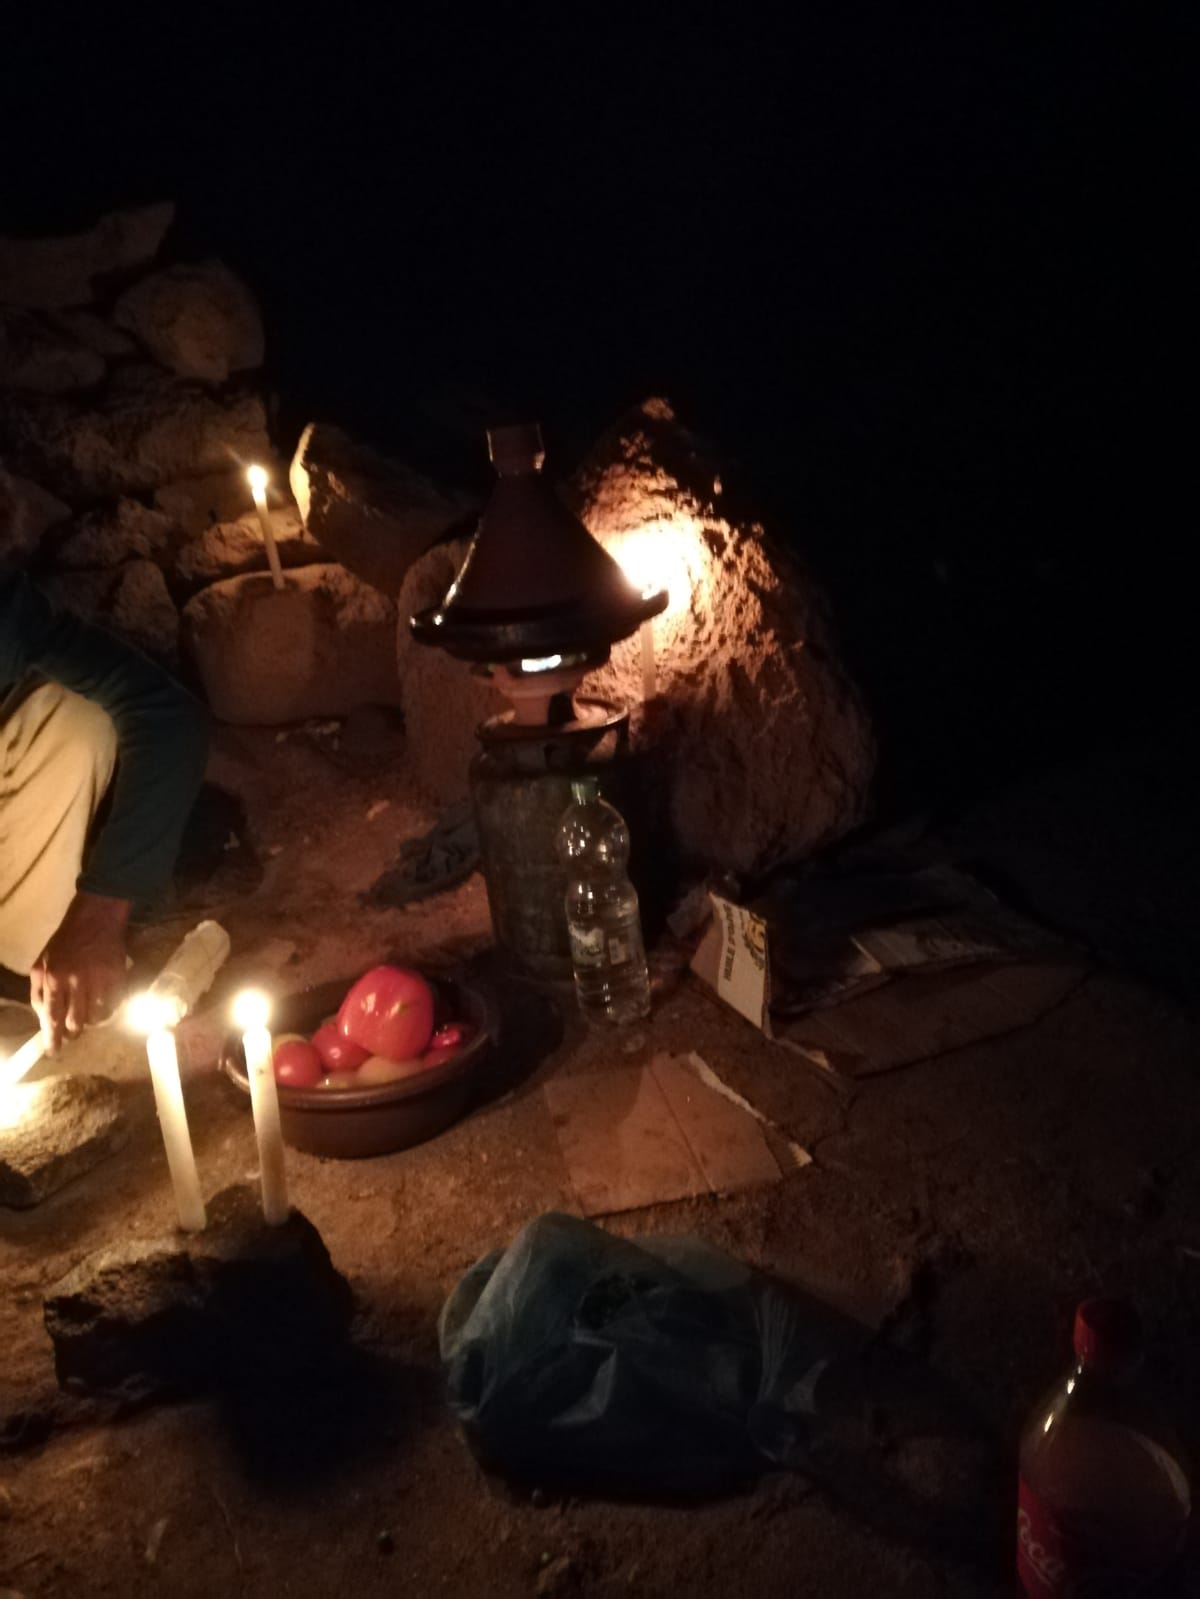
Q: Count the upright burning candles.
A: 4